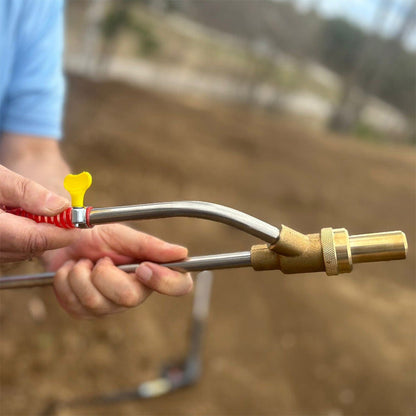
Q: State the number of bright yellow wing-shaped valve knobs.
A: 1